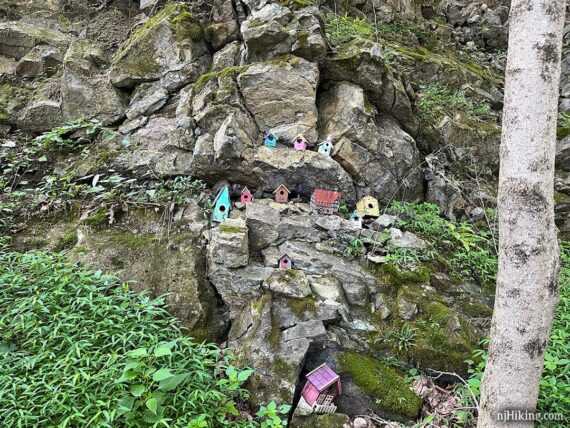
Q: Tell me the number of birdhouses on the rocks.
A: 11